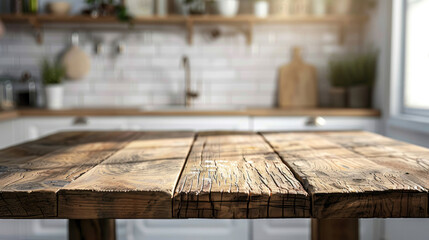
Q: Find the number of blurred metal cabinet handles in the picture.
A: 2